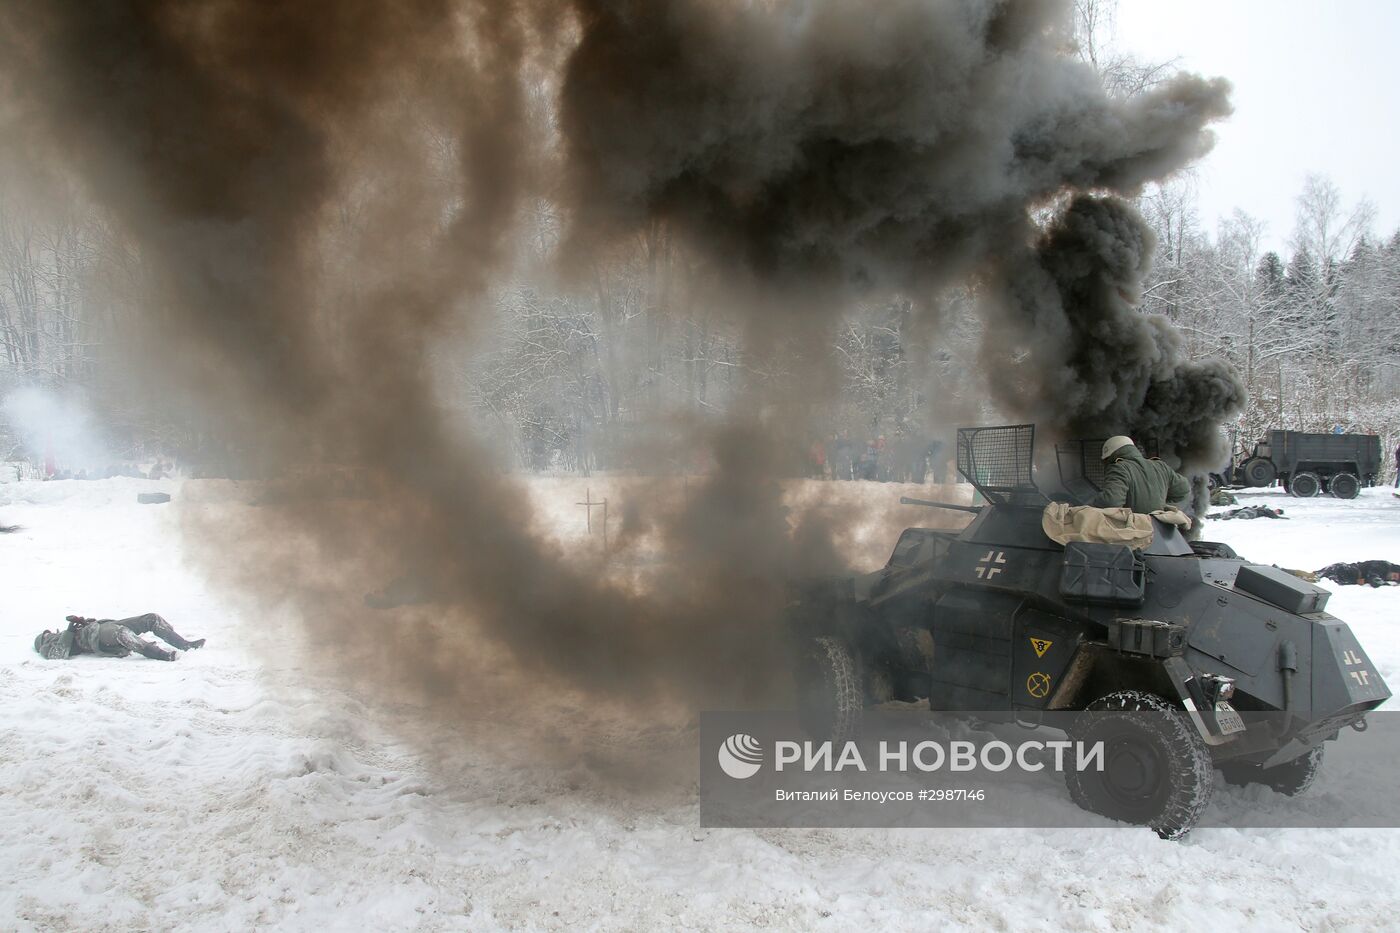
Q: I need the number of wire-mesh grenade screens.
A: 2